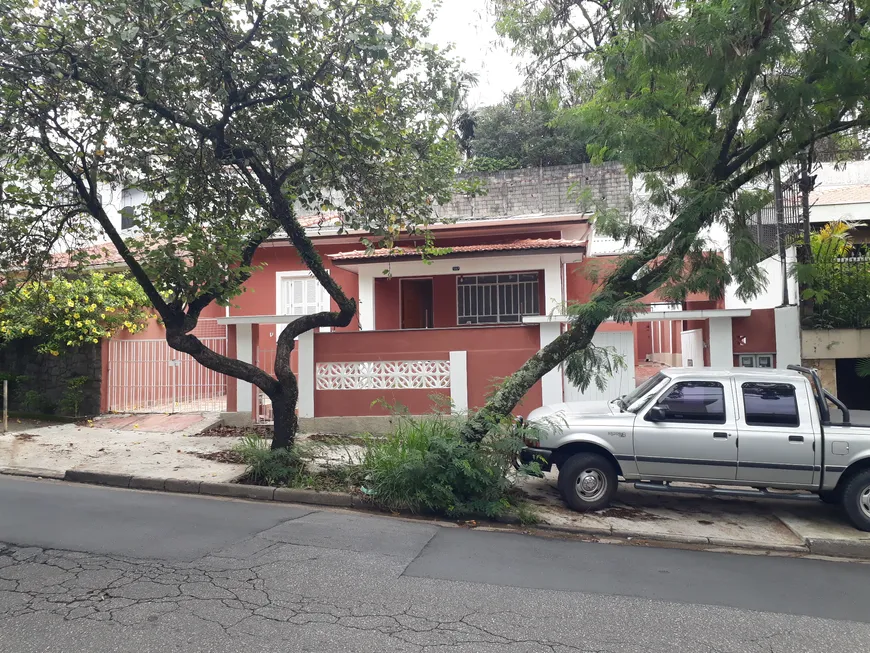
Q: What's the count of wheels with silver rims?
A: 2